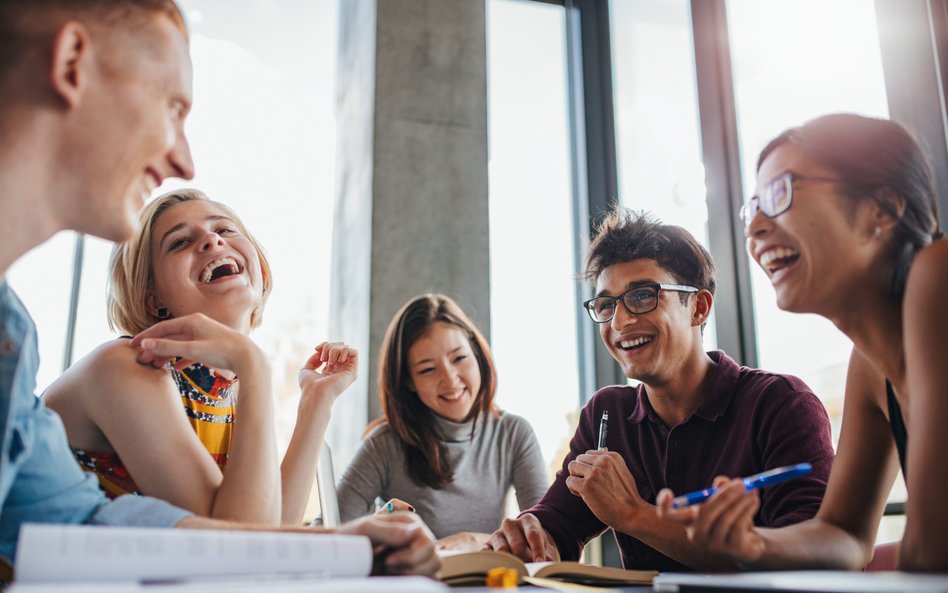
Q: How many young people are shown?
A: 5